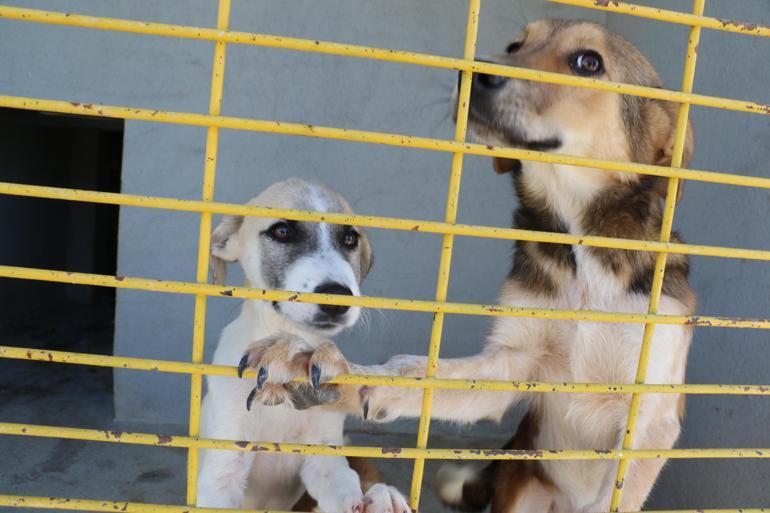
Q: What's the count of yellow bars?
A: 11